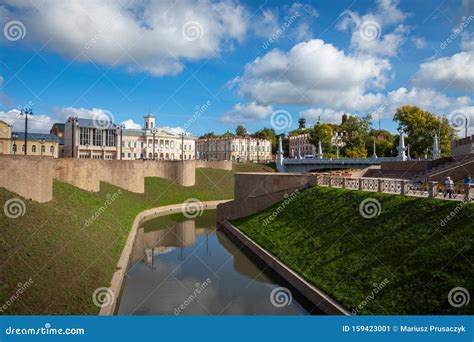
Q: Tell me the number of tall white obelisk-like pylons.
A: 4